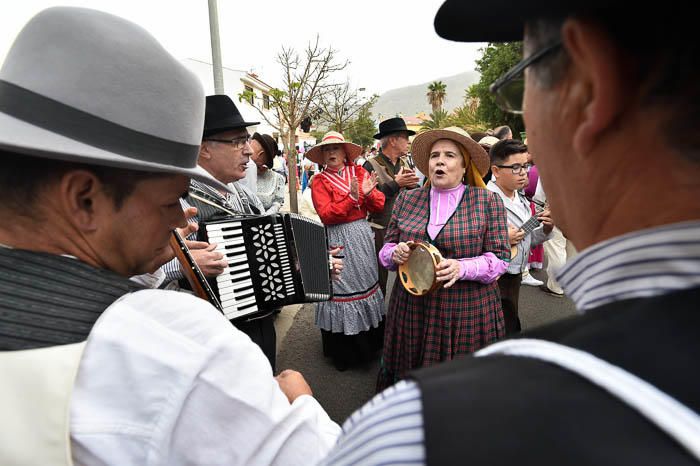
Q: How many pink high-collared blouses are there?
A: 1